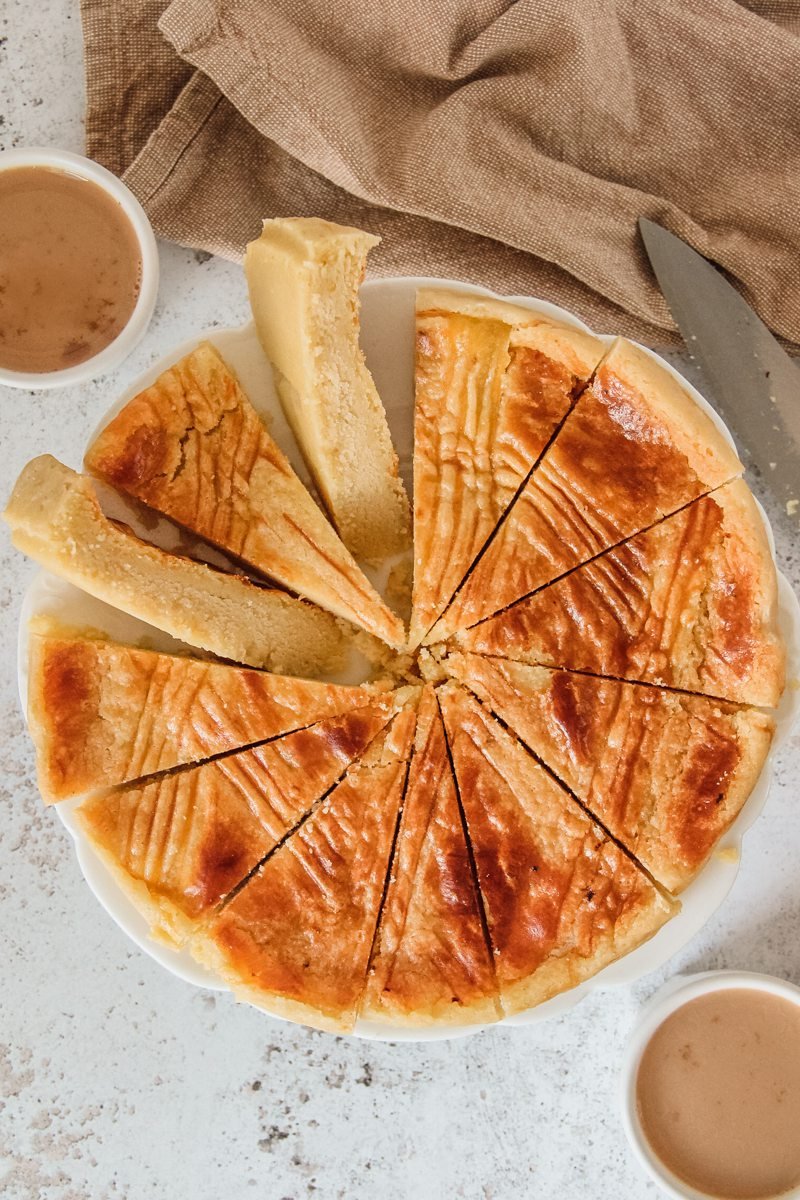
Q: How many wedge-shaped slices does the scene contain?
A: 12